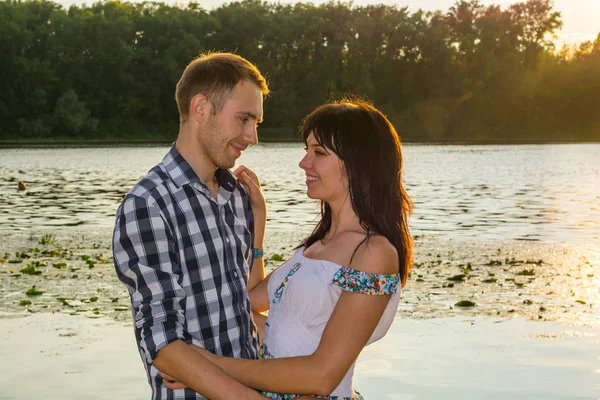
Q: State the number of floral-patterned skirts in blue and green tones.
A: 1